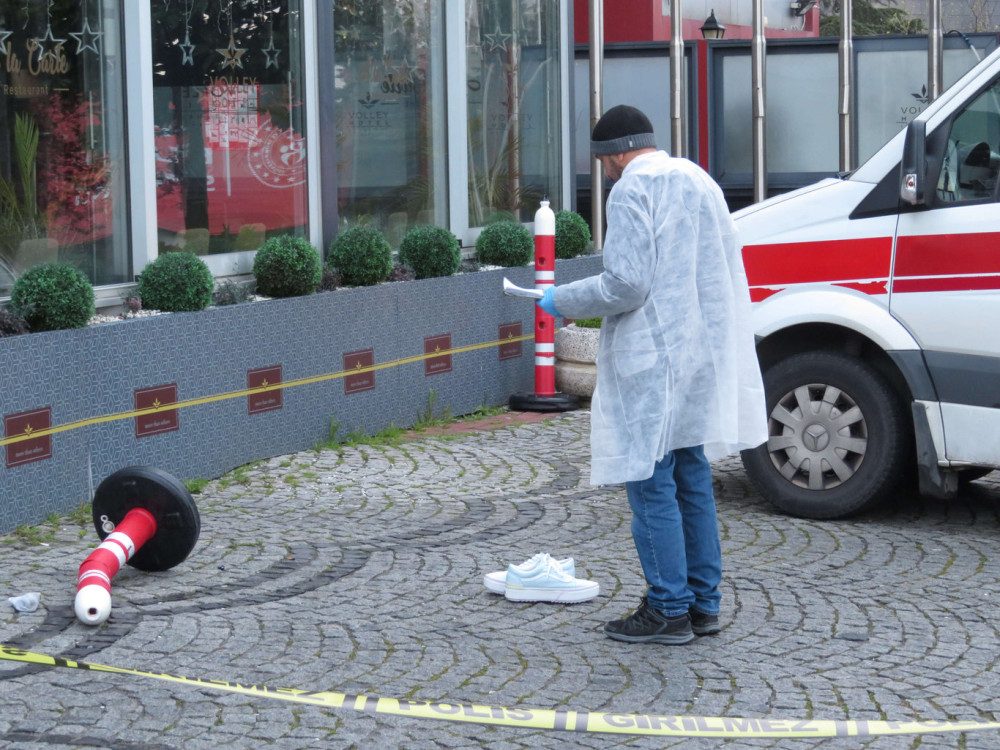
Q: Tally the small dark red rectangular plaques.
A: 6